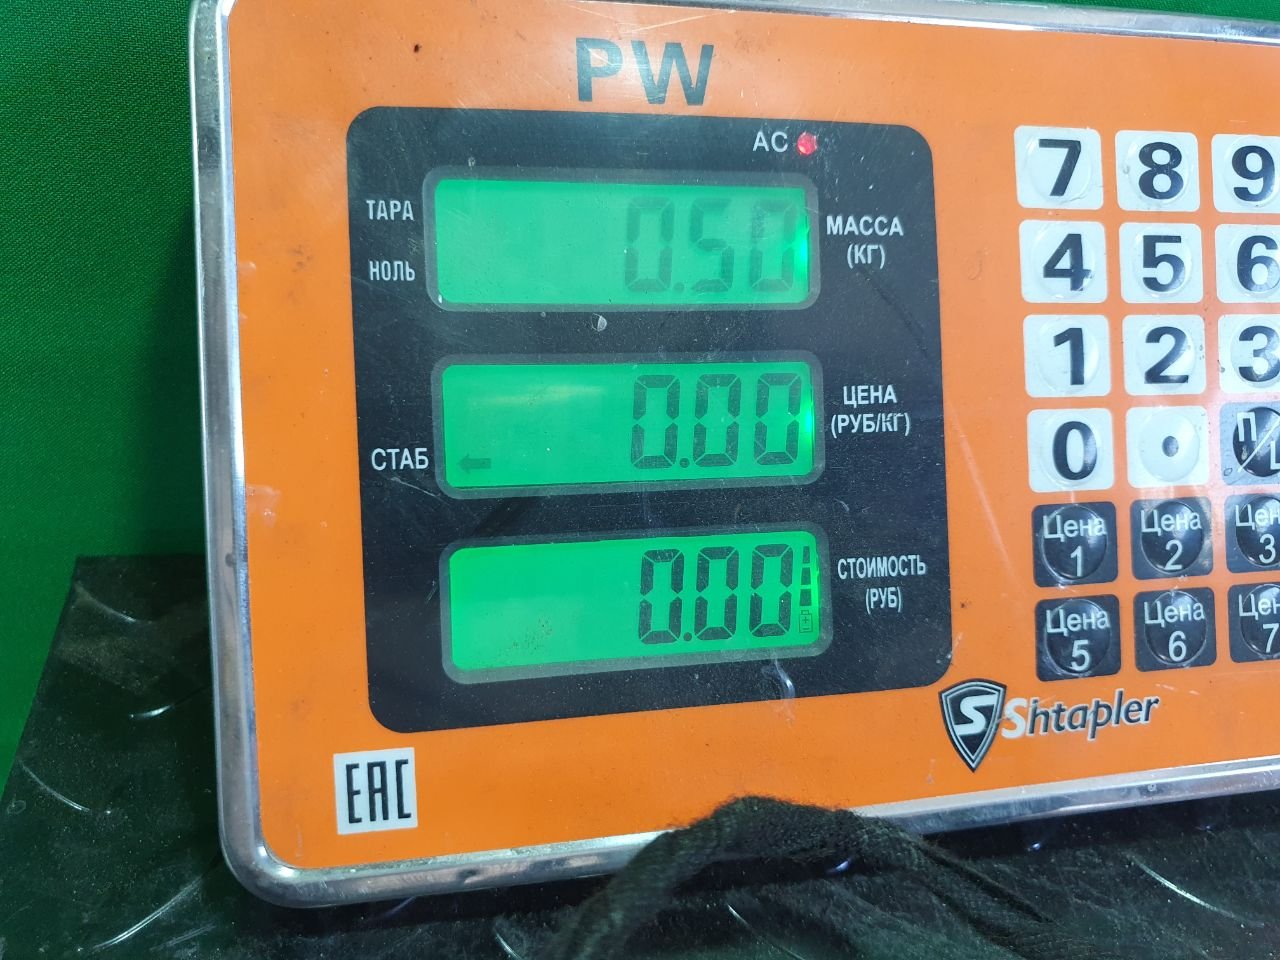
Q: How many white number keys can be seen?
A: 10